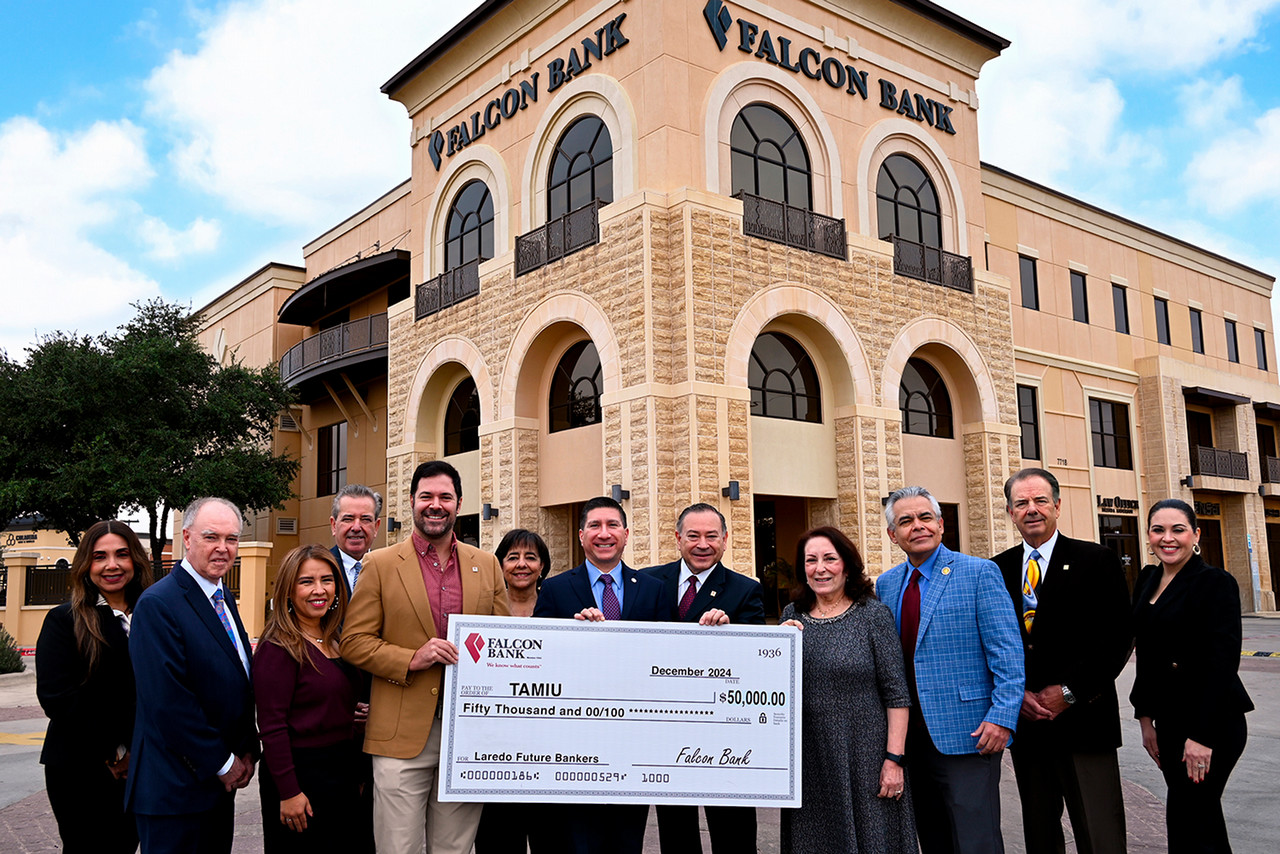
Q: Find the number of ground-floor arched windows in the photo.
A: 4